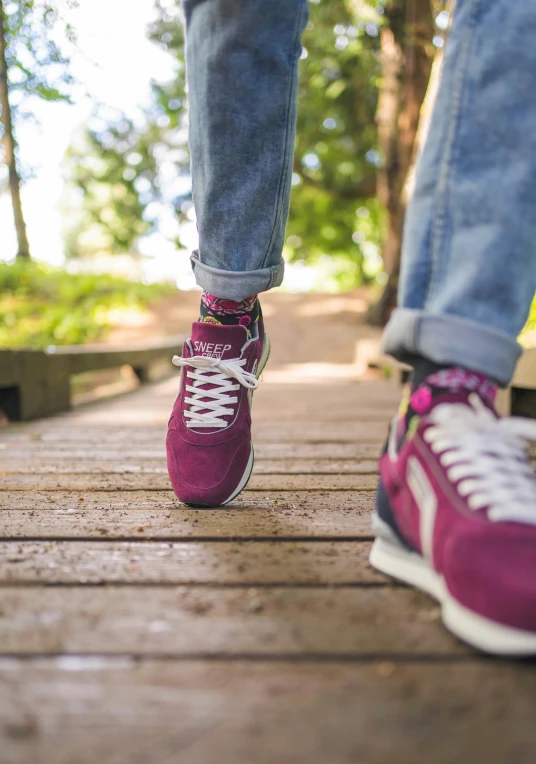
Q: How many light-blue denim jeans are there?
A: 1